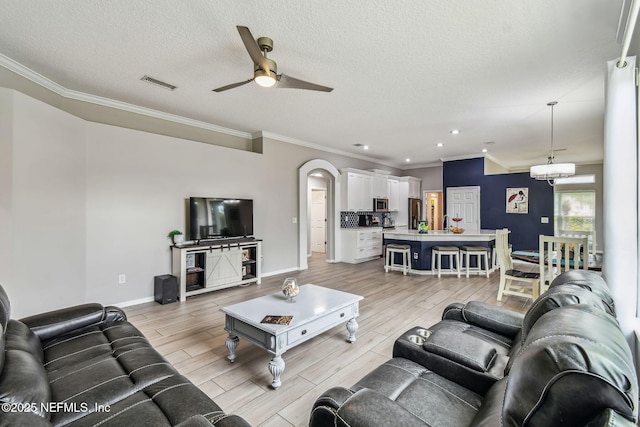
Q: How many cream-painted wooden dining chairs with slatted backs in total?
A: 3